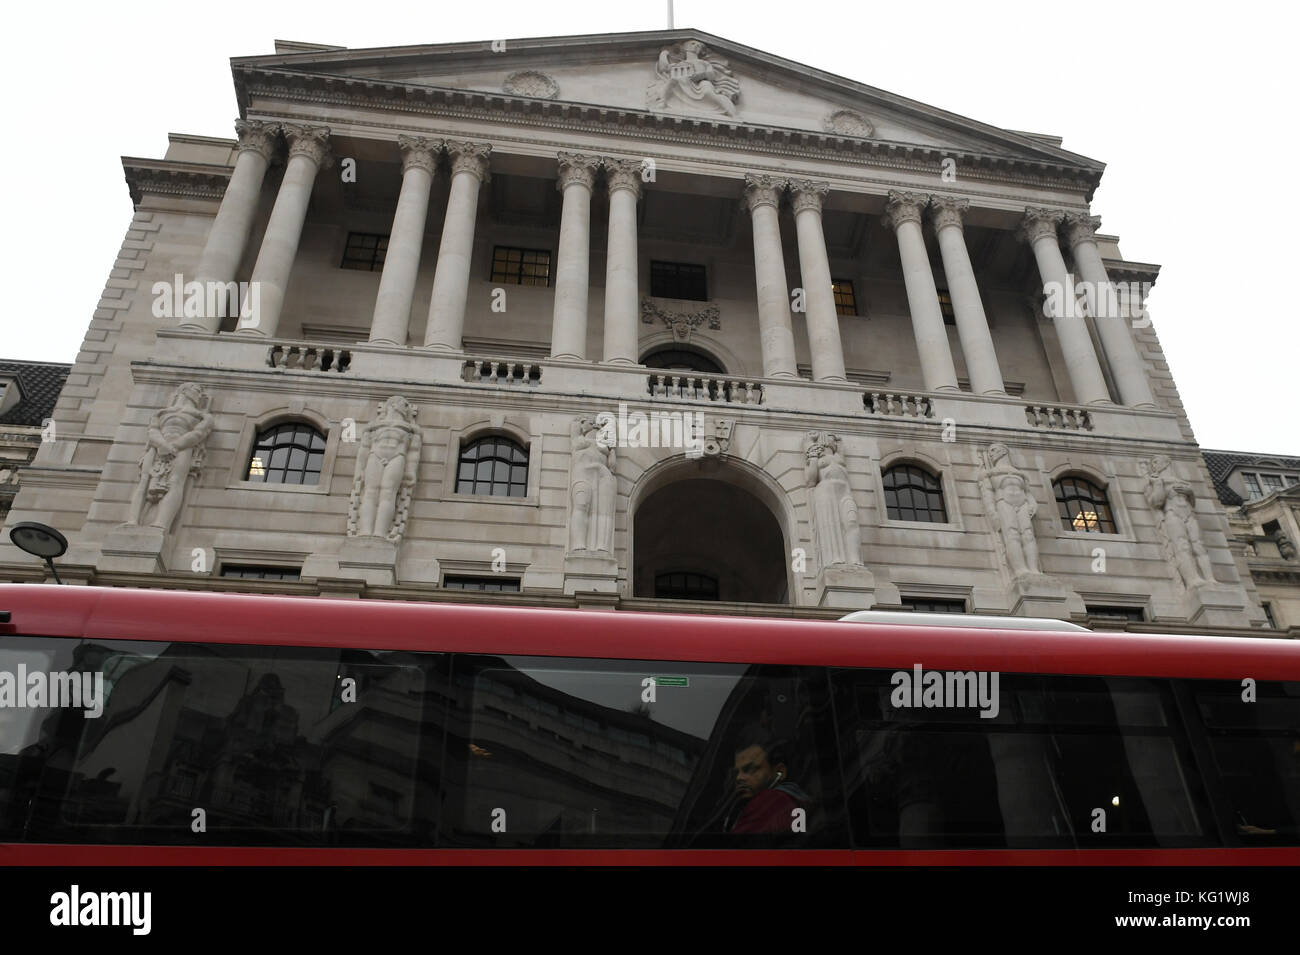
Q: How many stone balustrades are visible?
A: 5